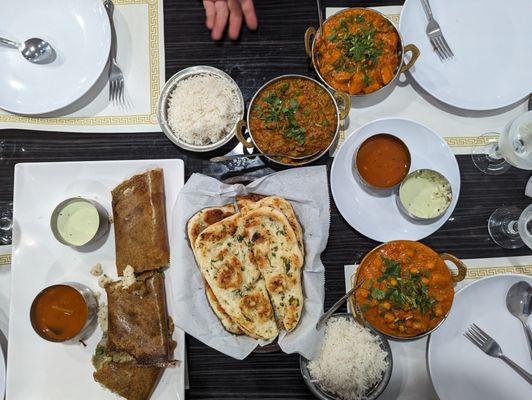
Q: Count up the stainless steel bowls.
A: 9